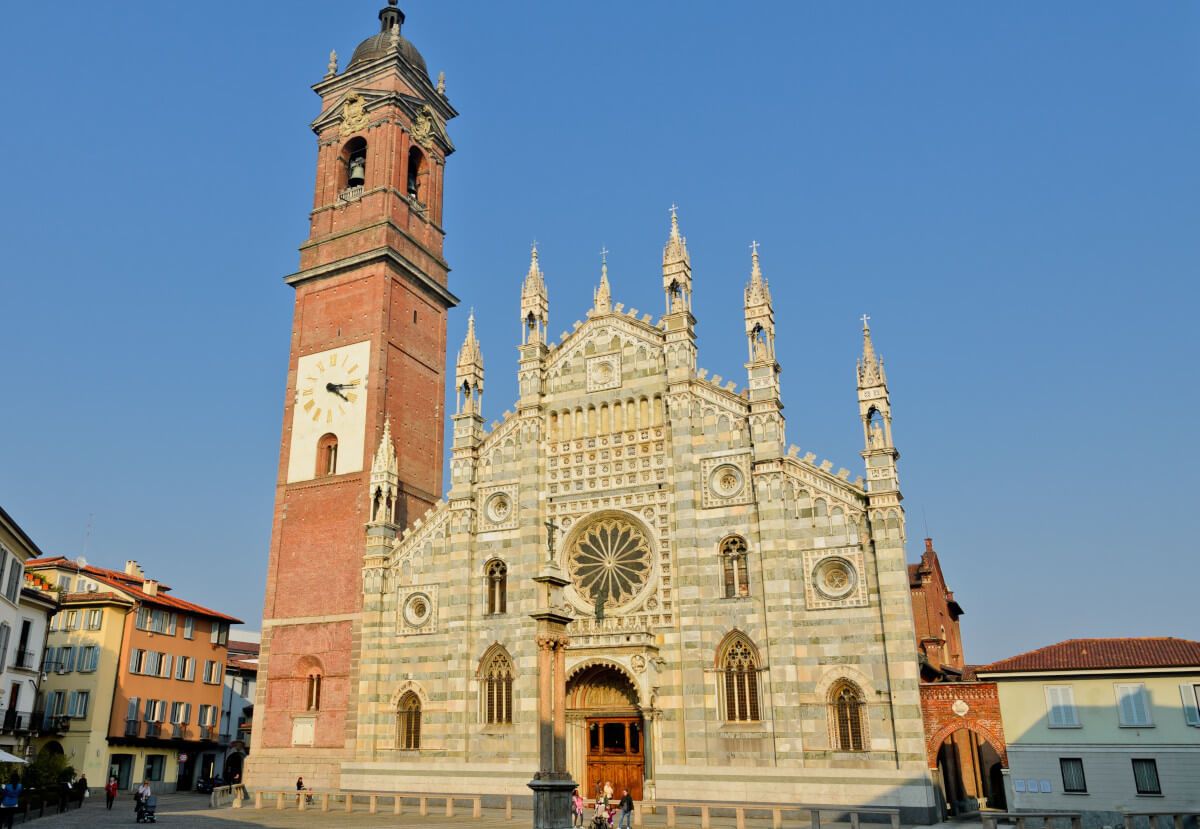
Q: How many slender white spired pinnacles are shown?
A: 7